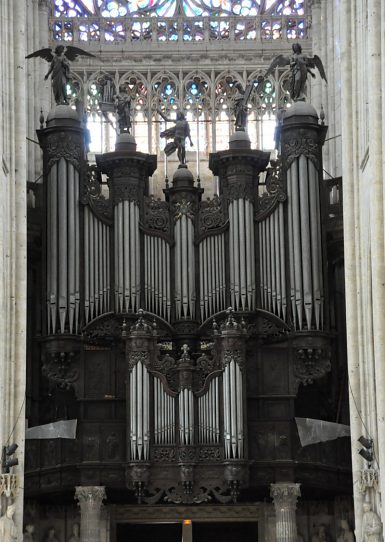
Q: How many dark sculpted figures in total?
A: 5